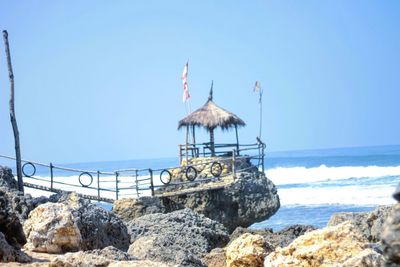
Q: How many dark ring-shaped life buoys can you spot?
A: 5